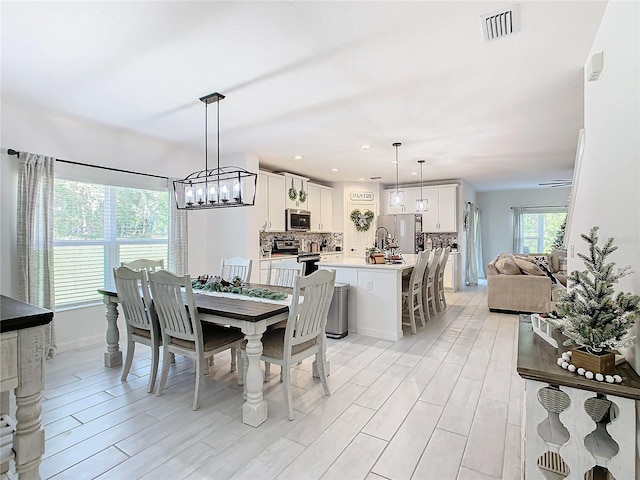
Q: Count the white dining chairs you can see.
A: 6